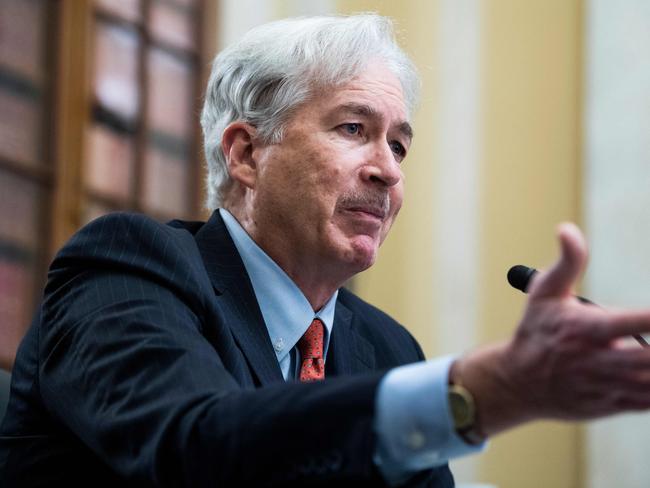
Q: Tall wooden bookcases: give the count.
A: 2